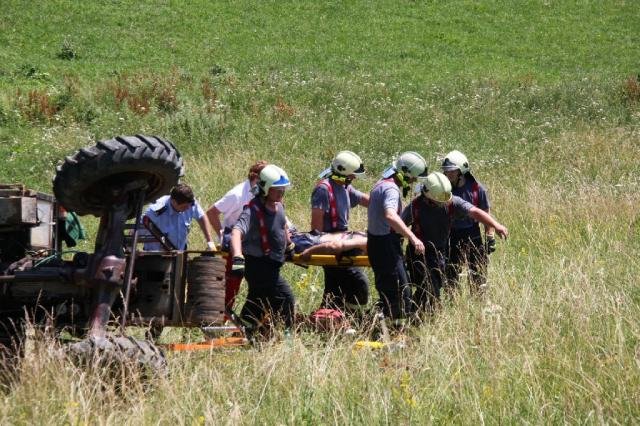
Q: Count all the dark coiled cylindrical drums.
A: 1